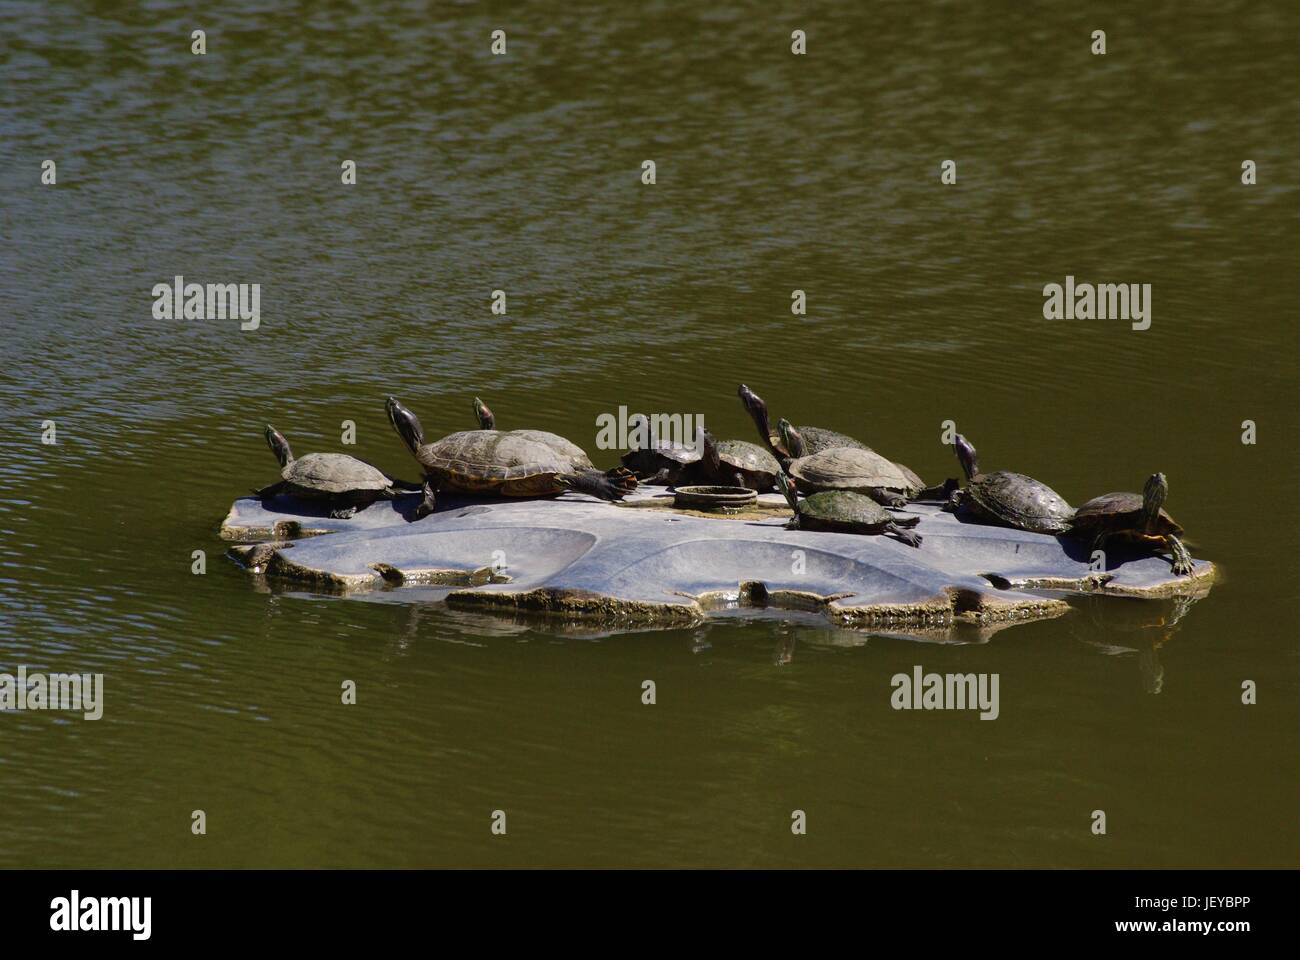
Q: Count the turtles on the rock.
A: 10